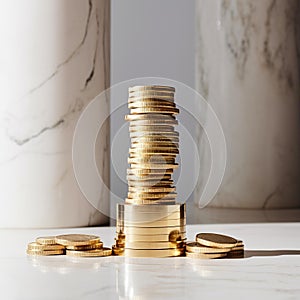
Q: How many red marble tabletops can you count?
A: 0